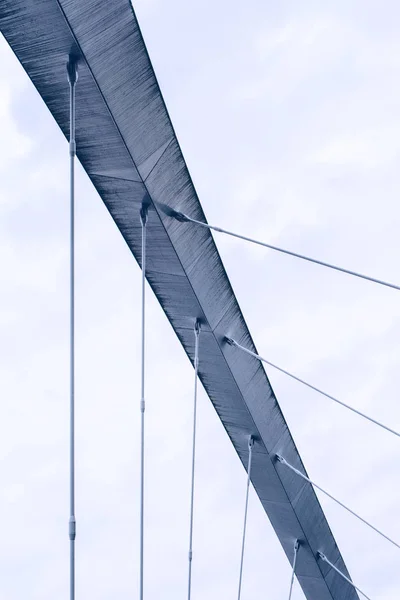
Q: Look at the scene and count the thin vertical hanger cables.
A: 5